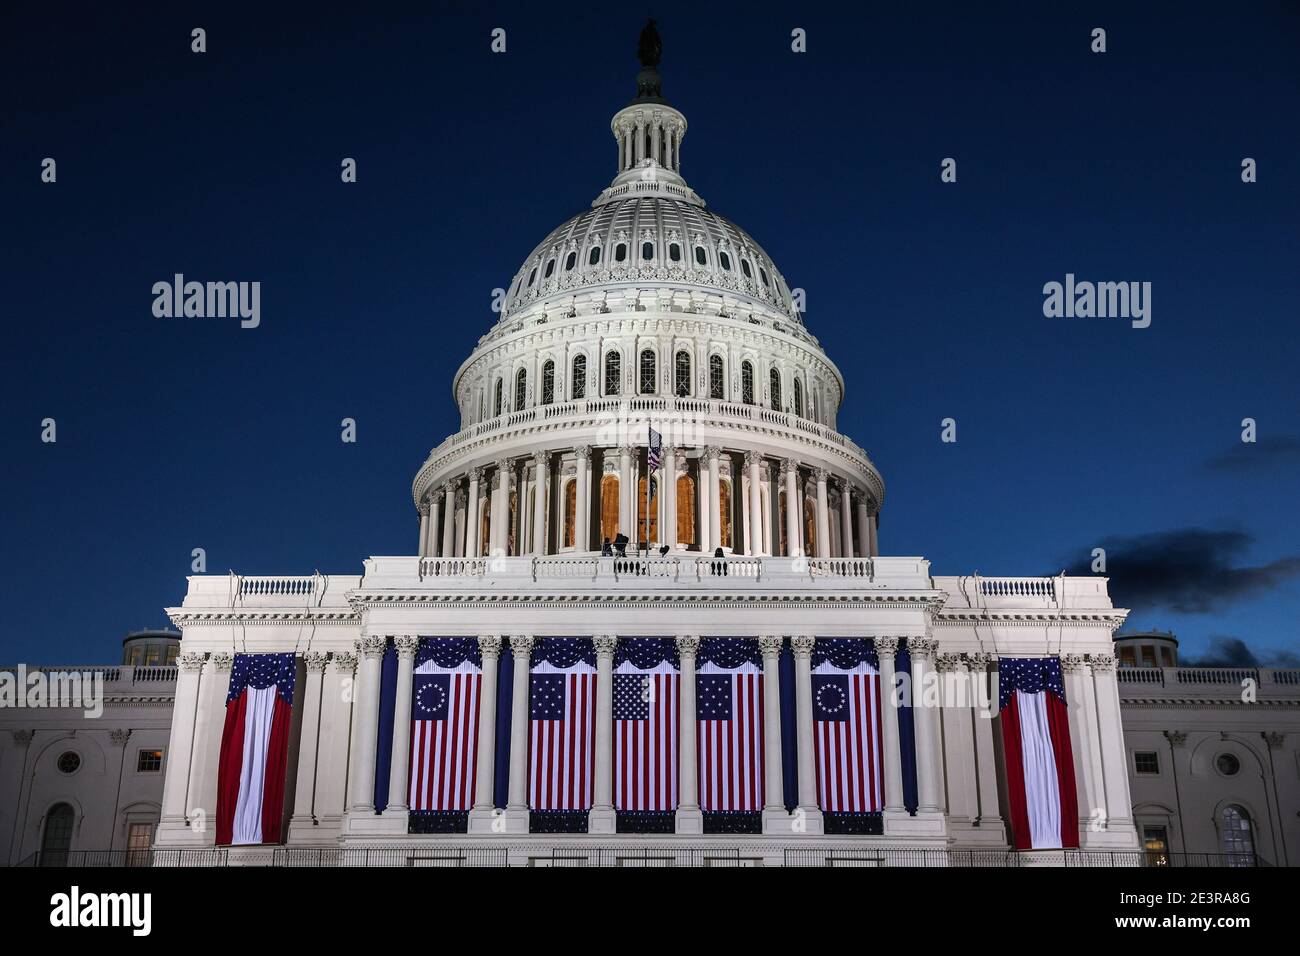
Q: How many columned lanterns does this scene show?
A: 1